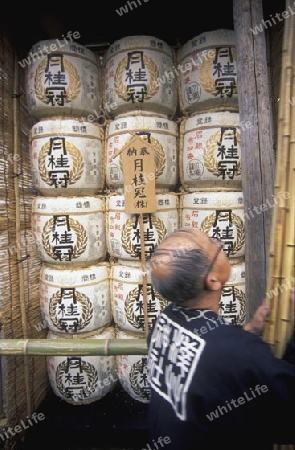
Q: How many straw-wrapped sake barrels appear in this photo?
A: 14